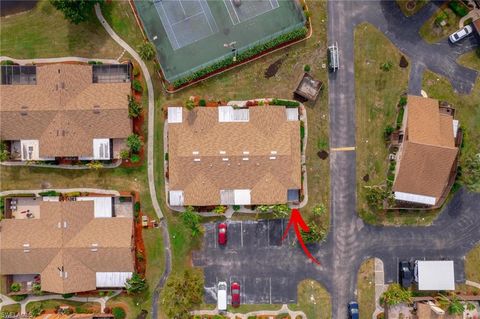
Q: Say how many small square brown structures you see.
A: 1